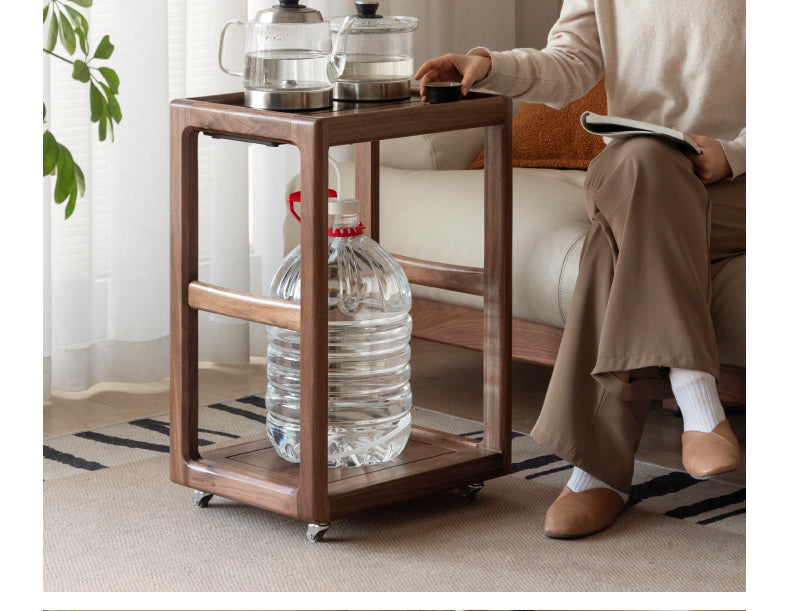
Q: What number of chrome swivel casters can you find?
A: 3